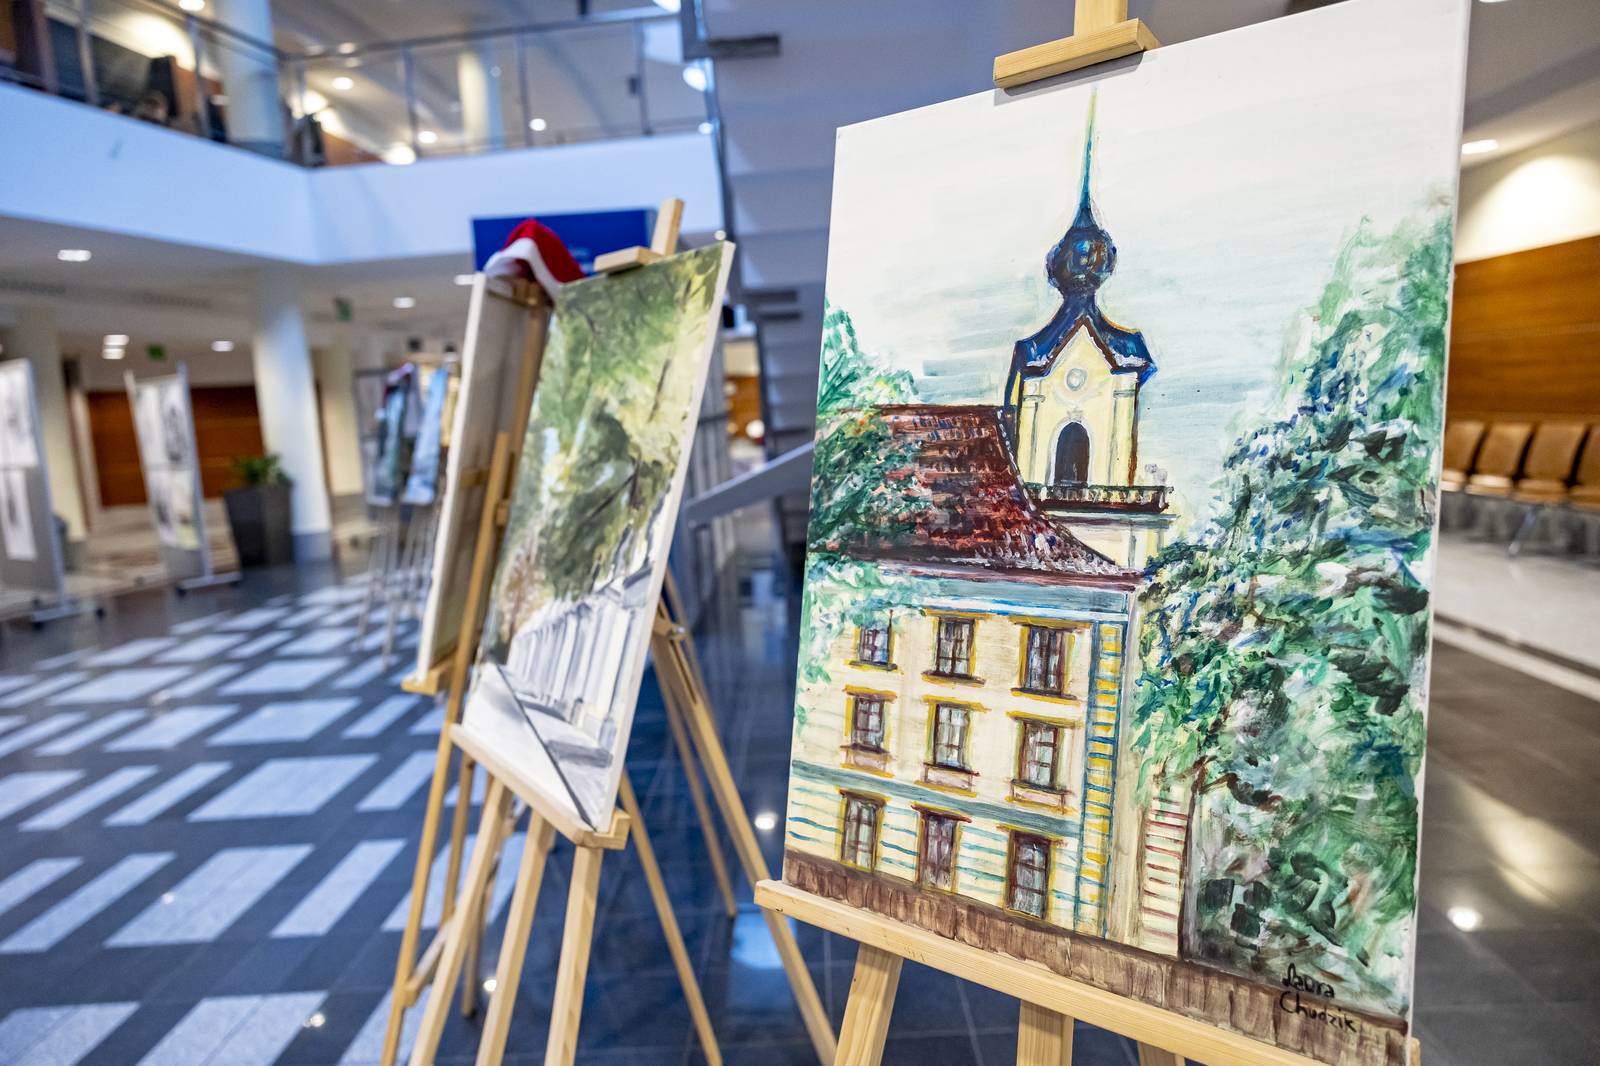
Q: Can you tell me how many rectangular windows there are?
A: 9